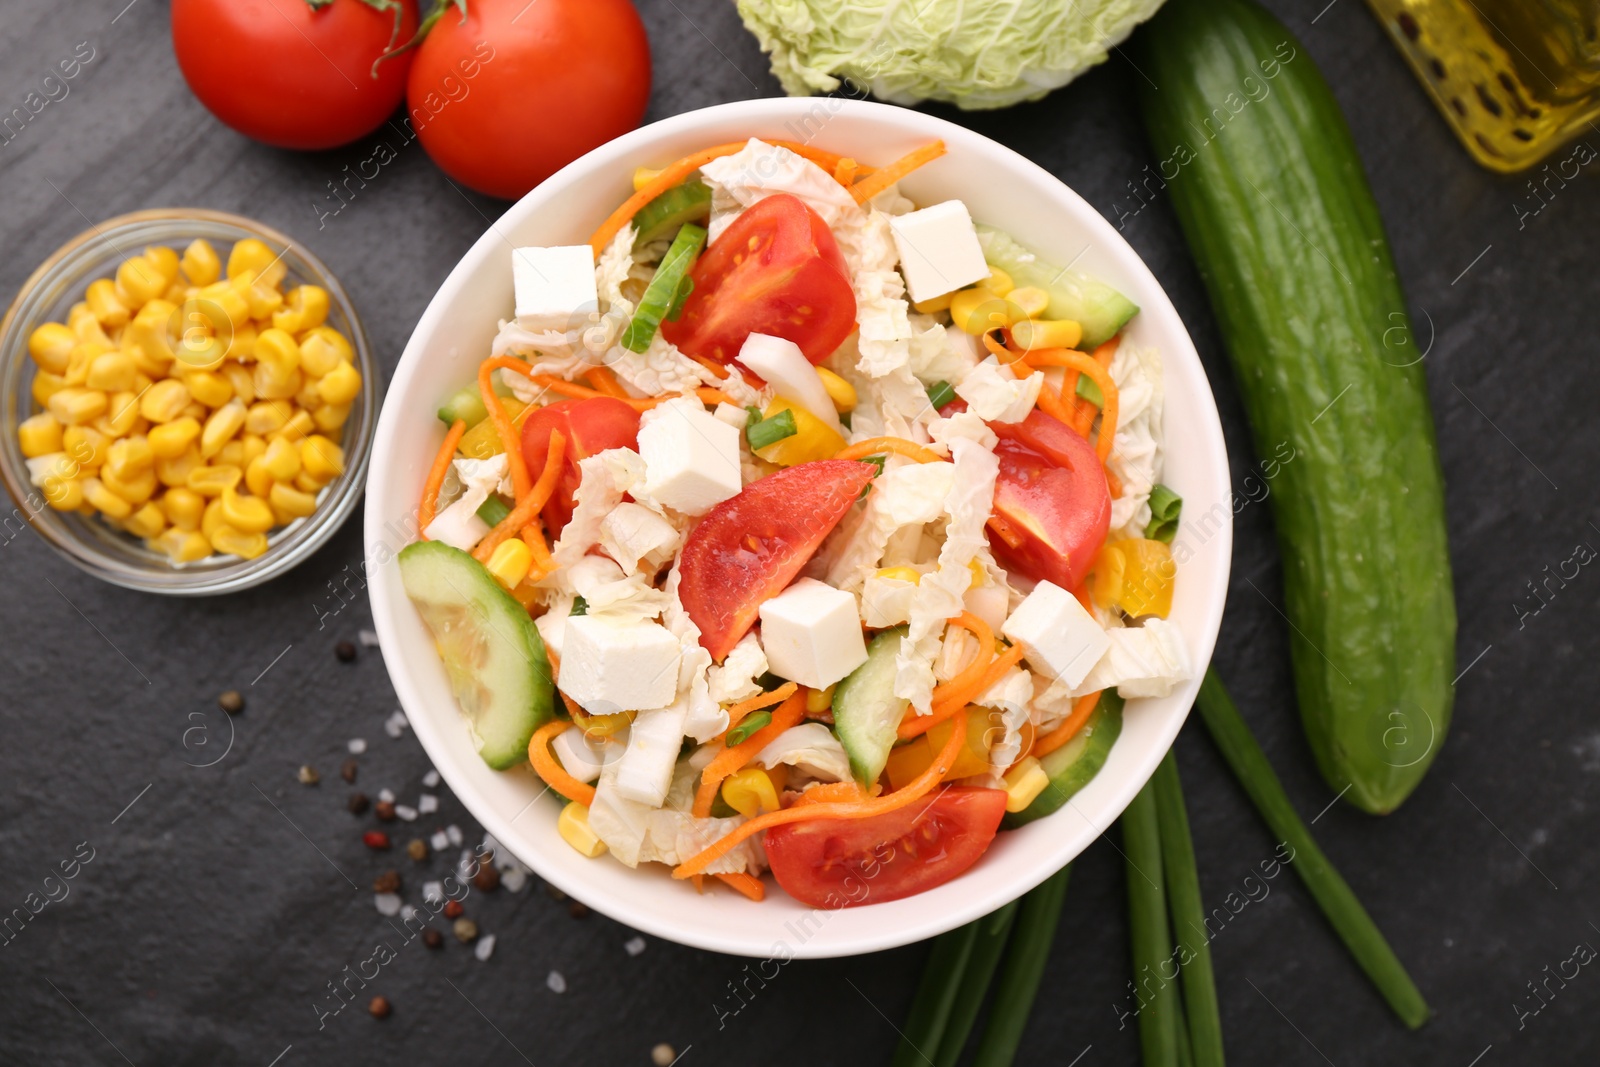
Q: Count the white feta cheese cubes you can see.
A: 6